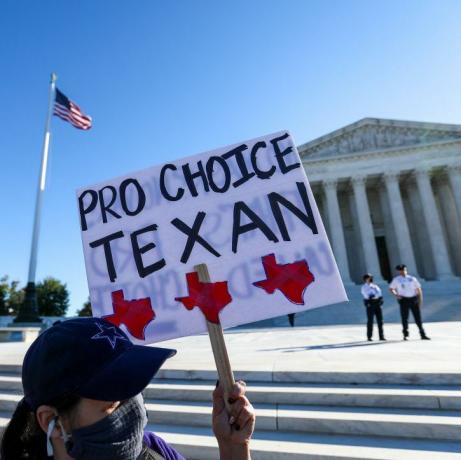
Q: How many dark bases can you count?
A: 1